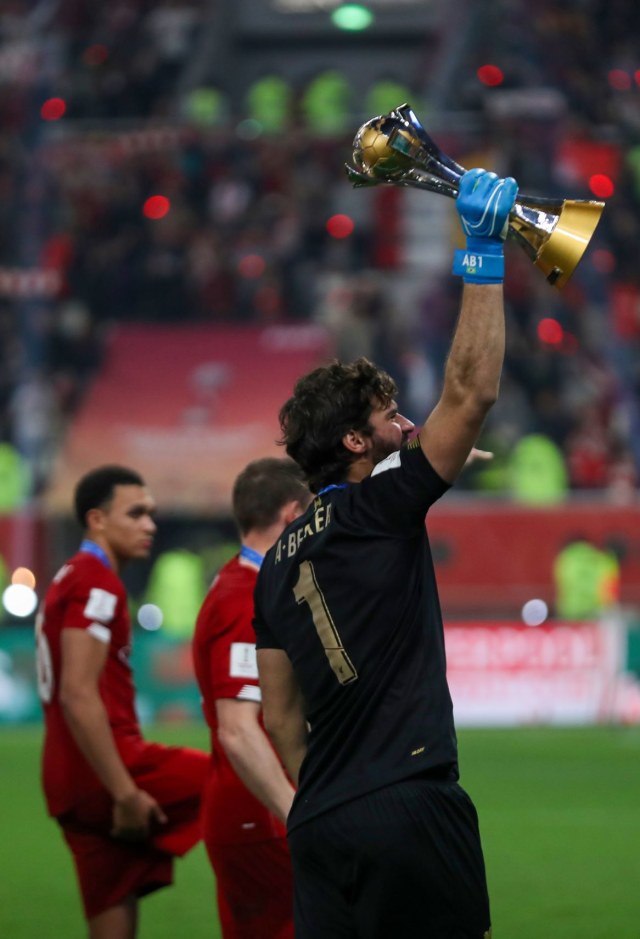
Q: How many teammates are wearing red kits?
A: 2